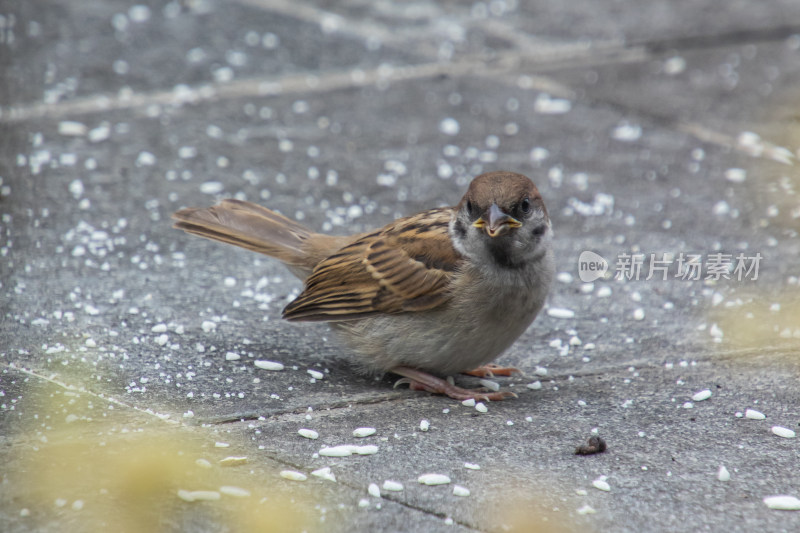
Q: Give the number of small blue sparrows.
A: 0